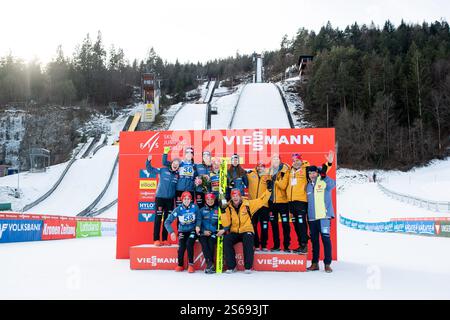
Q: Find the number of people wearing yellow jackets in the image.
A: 4